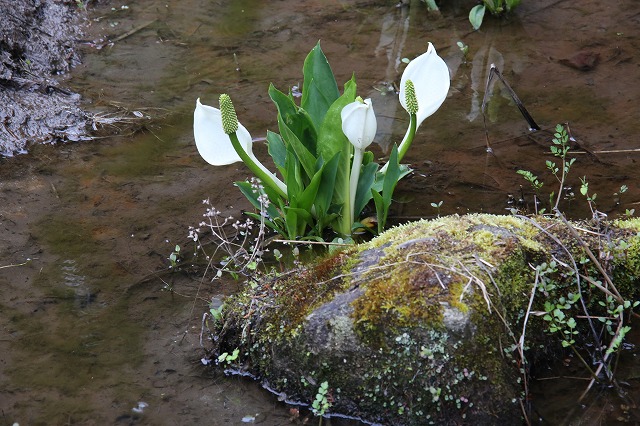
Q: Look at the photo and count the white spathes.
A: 3